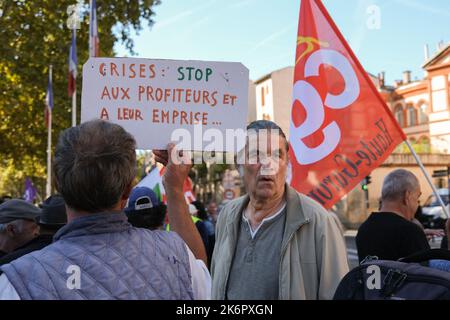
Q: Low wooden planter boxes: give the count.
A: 0